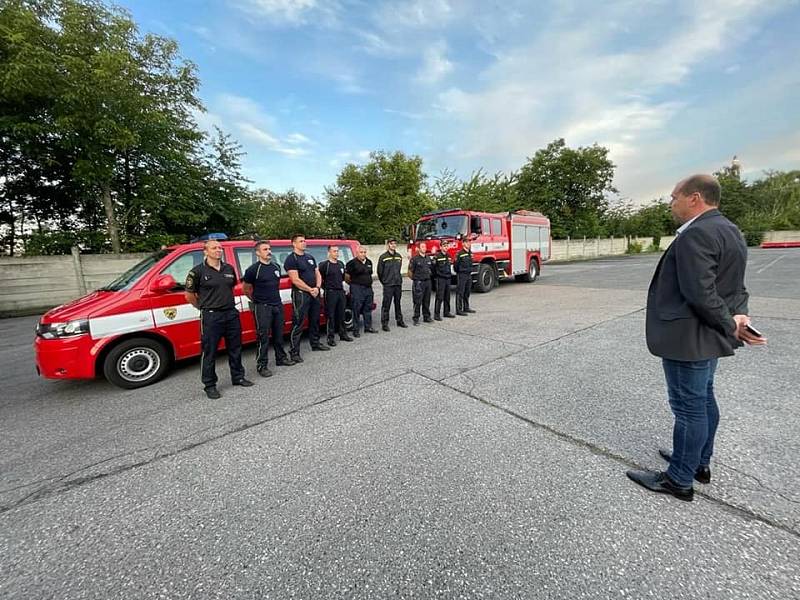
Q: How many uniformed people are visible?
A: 9